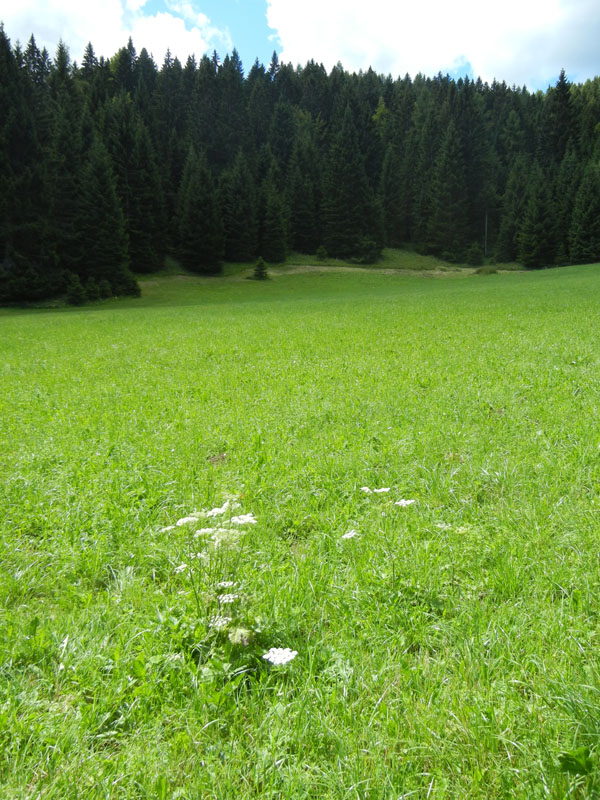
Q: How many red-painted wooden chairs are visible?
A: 0